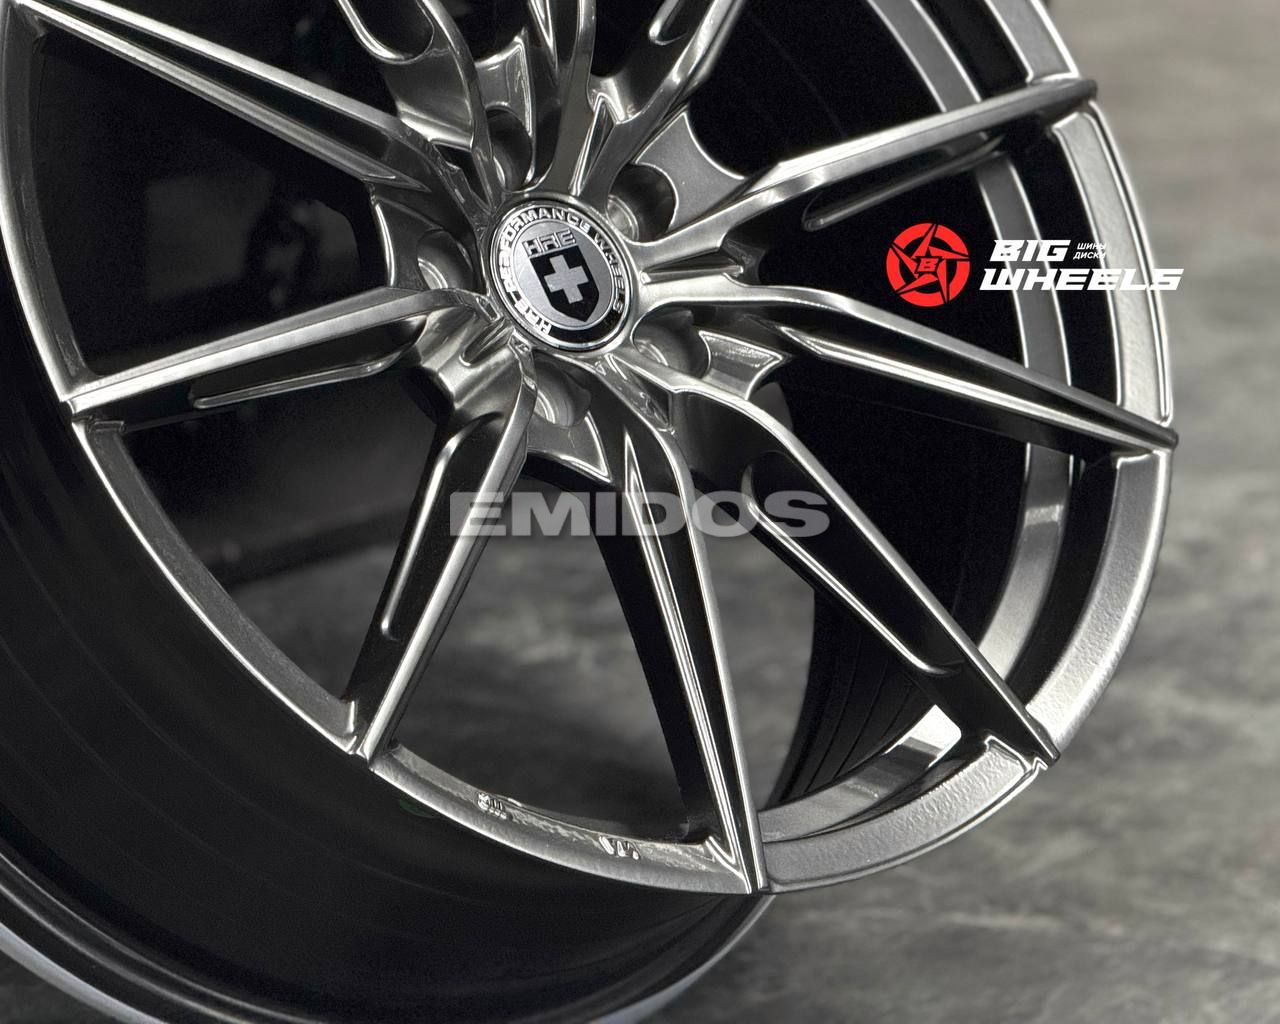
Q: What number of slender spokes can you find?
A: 10